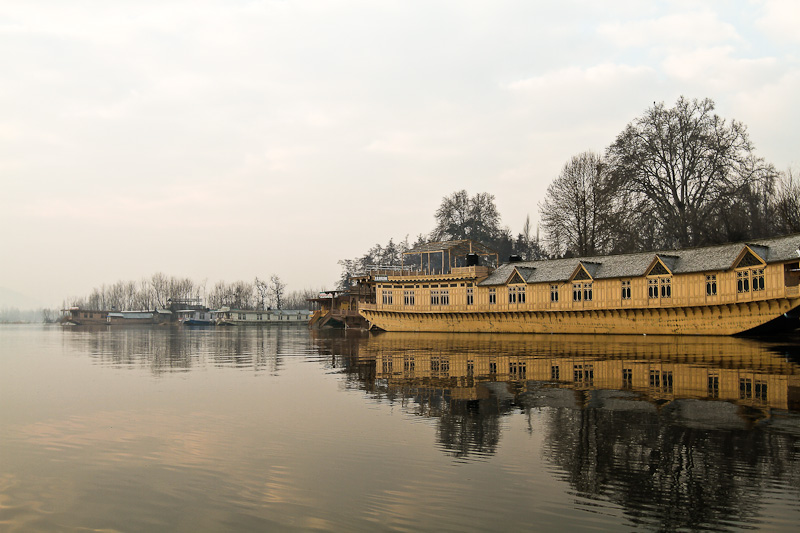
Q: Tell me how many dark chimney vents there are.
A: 2